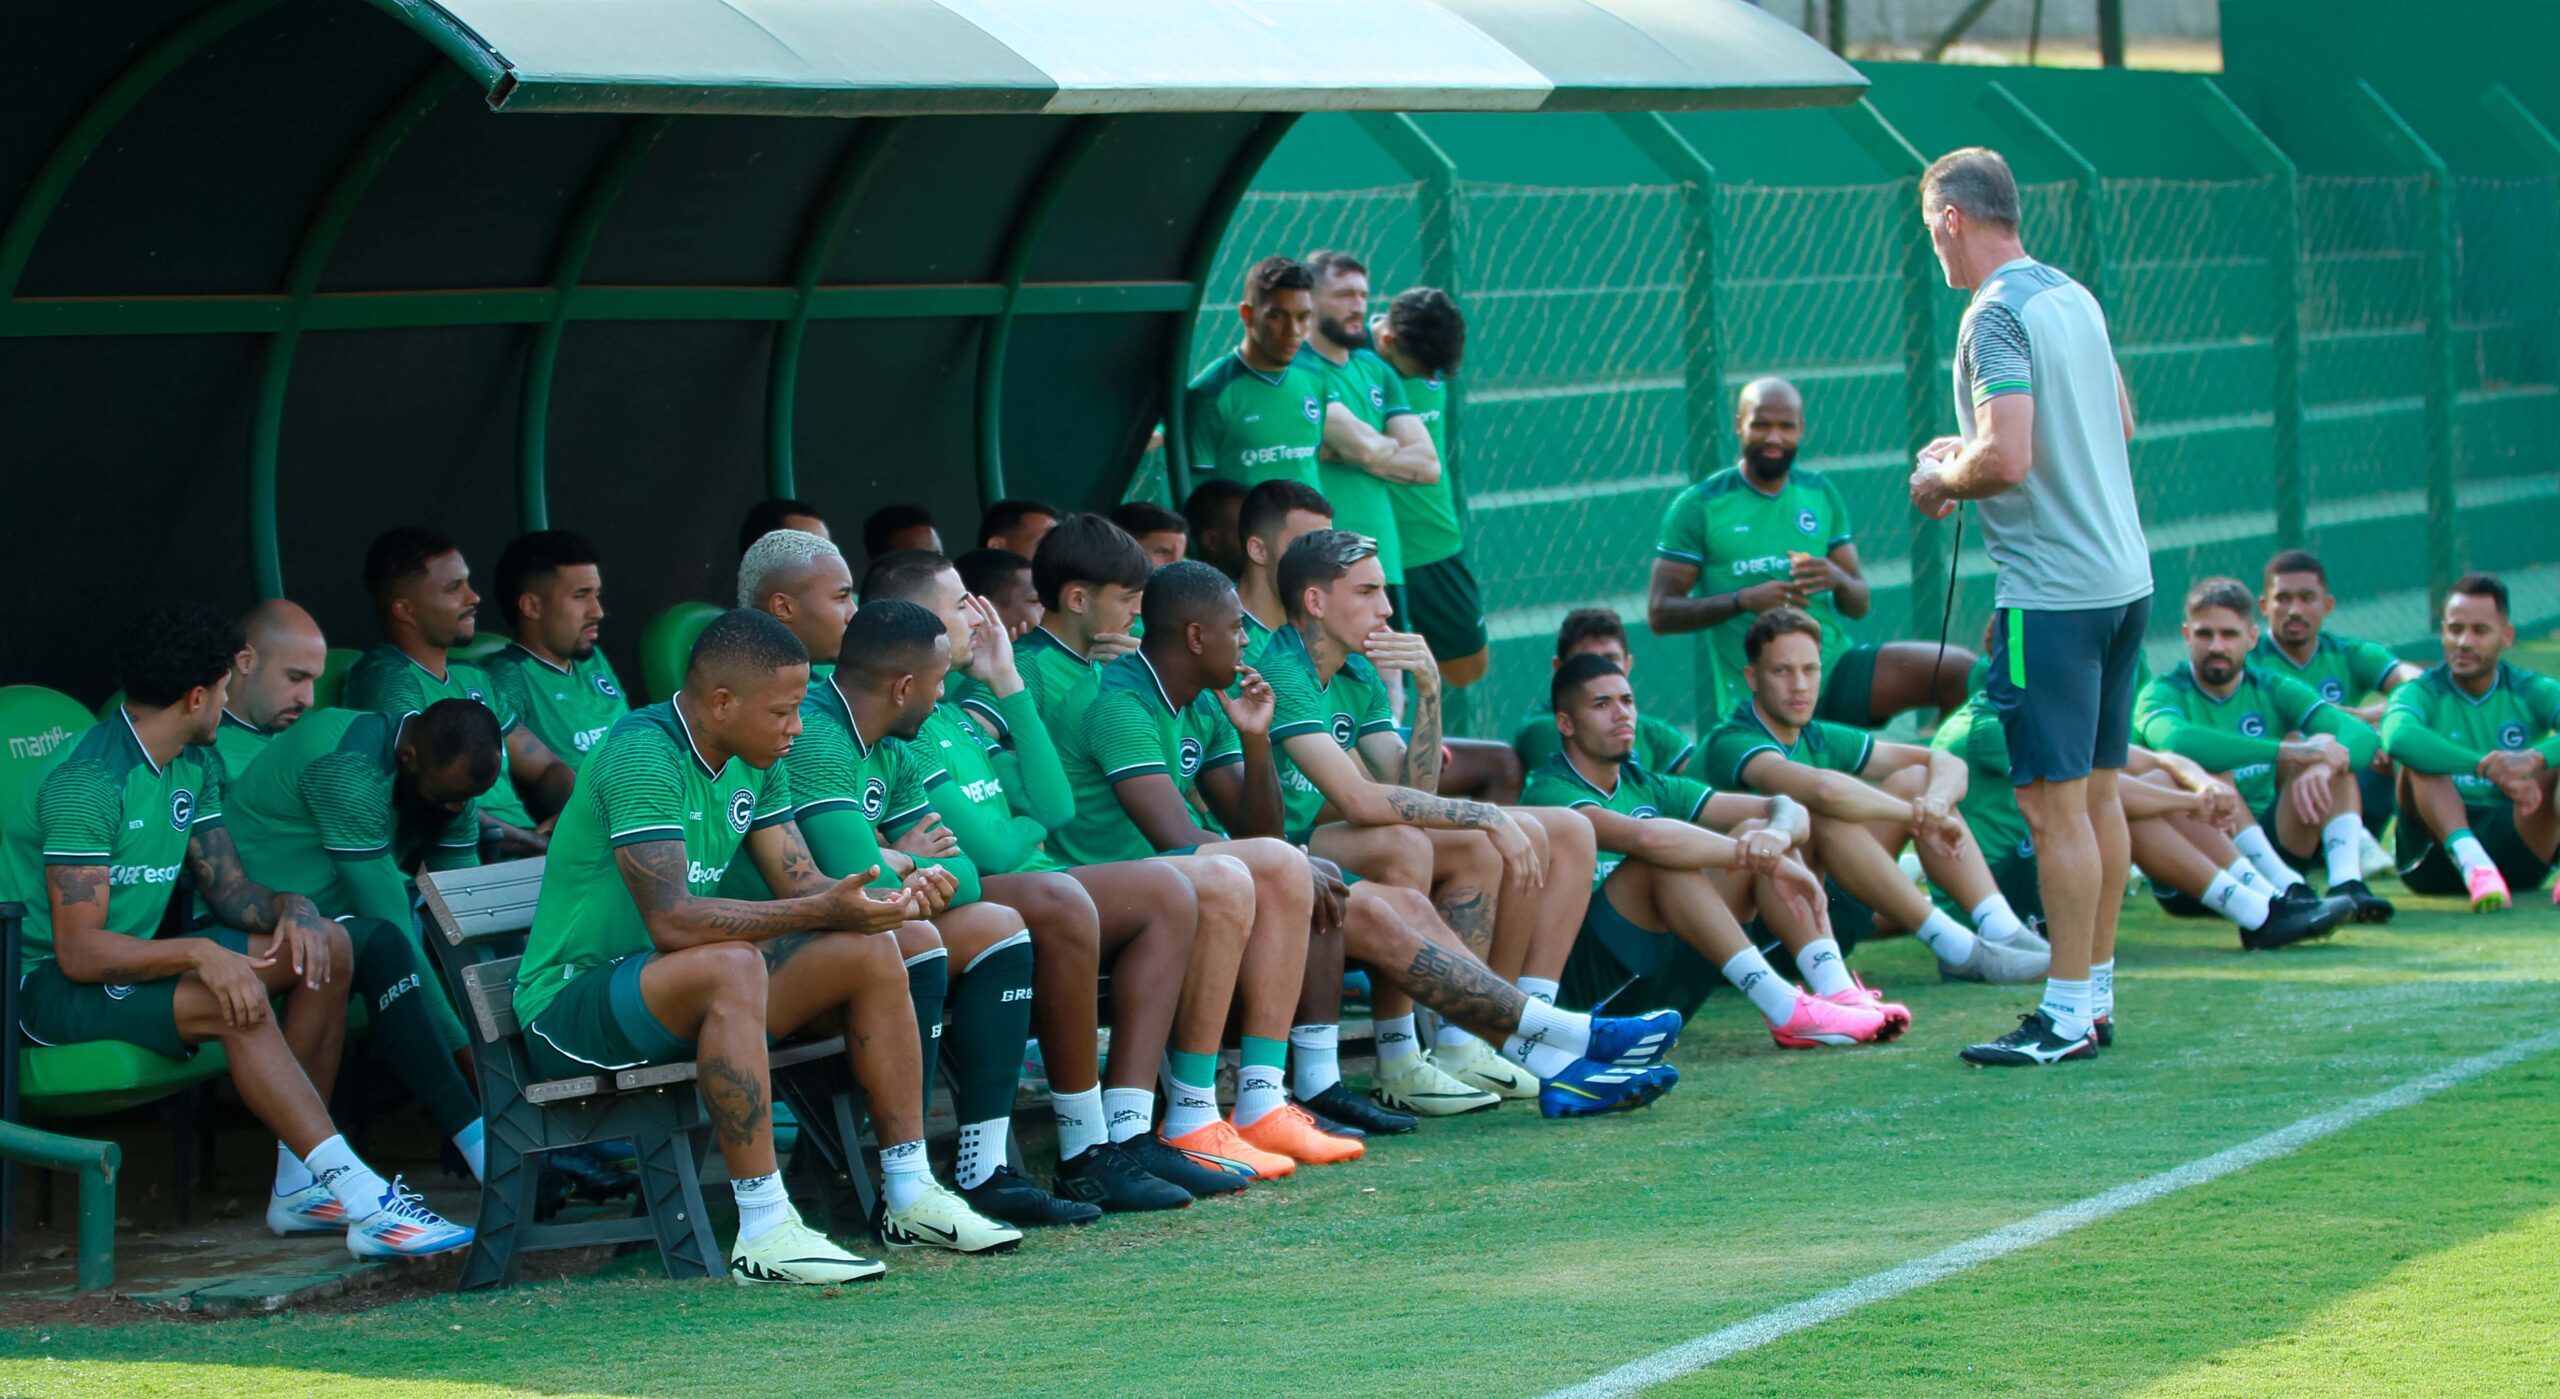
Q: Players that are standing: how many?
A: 3